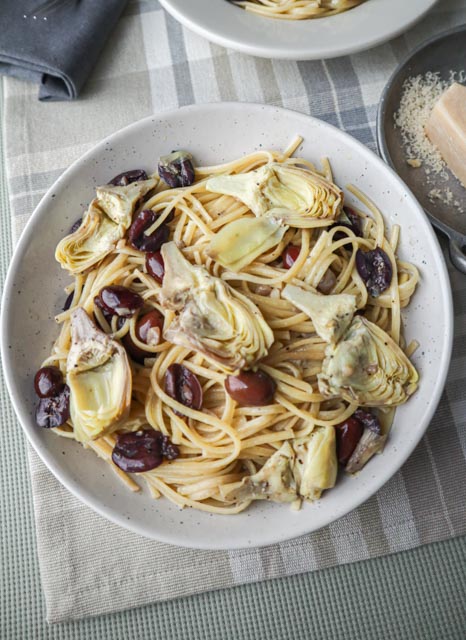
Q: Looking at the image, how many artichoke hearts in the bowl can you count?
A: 6